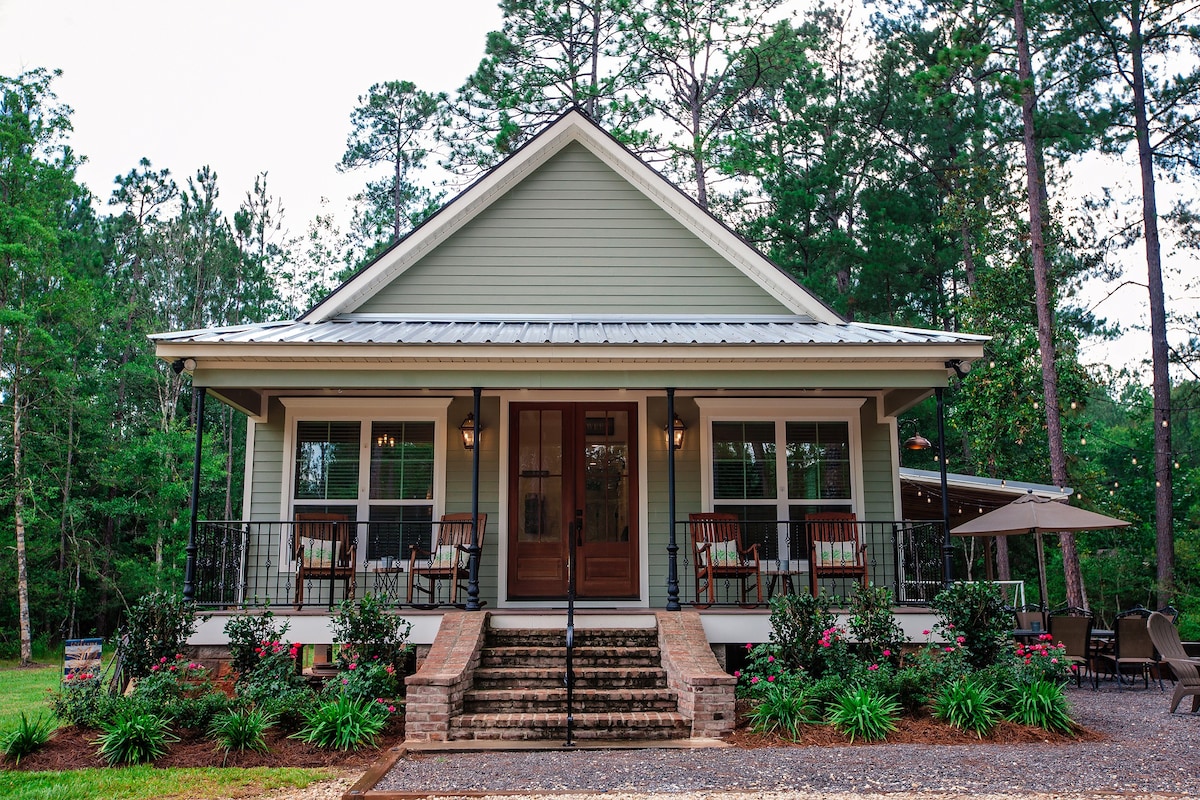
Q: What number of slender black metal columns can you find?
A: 4